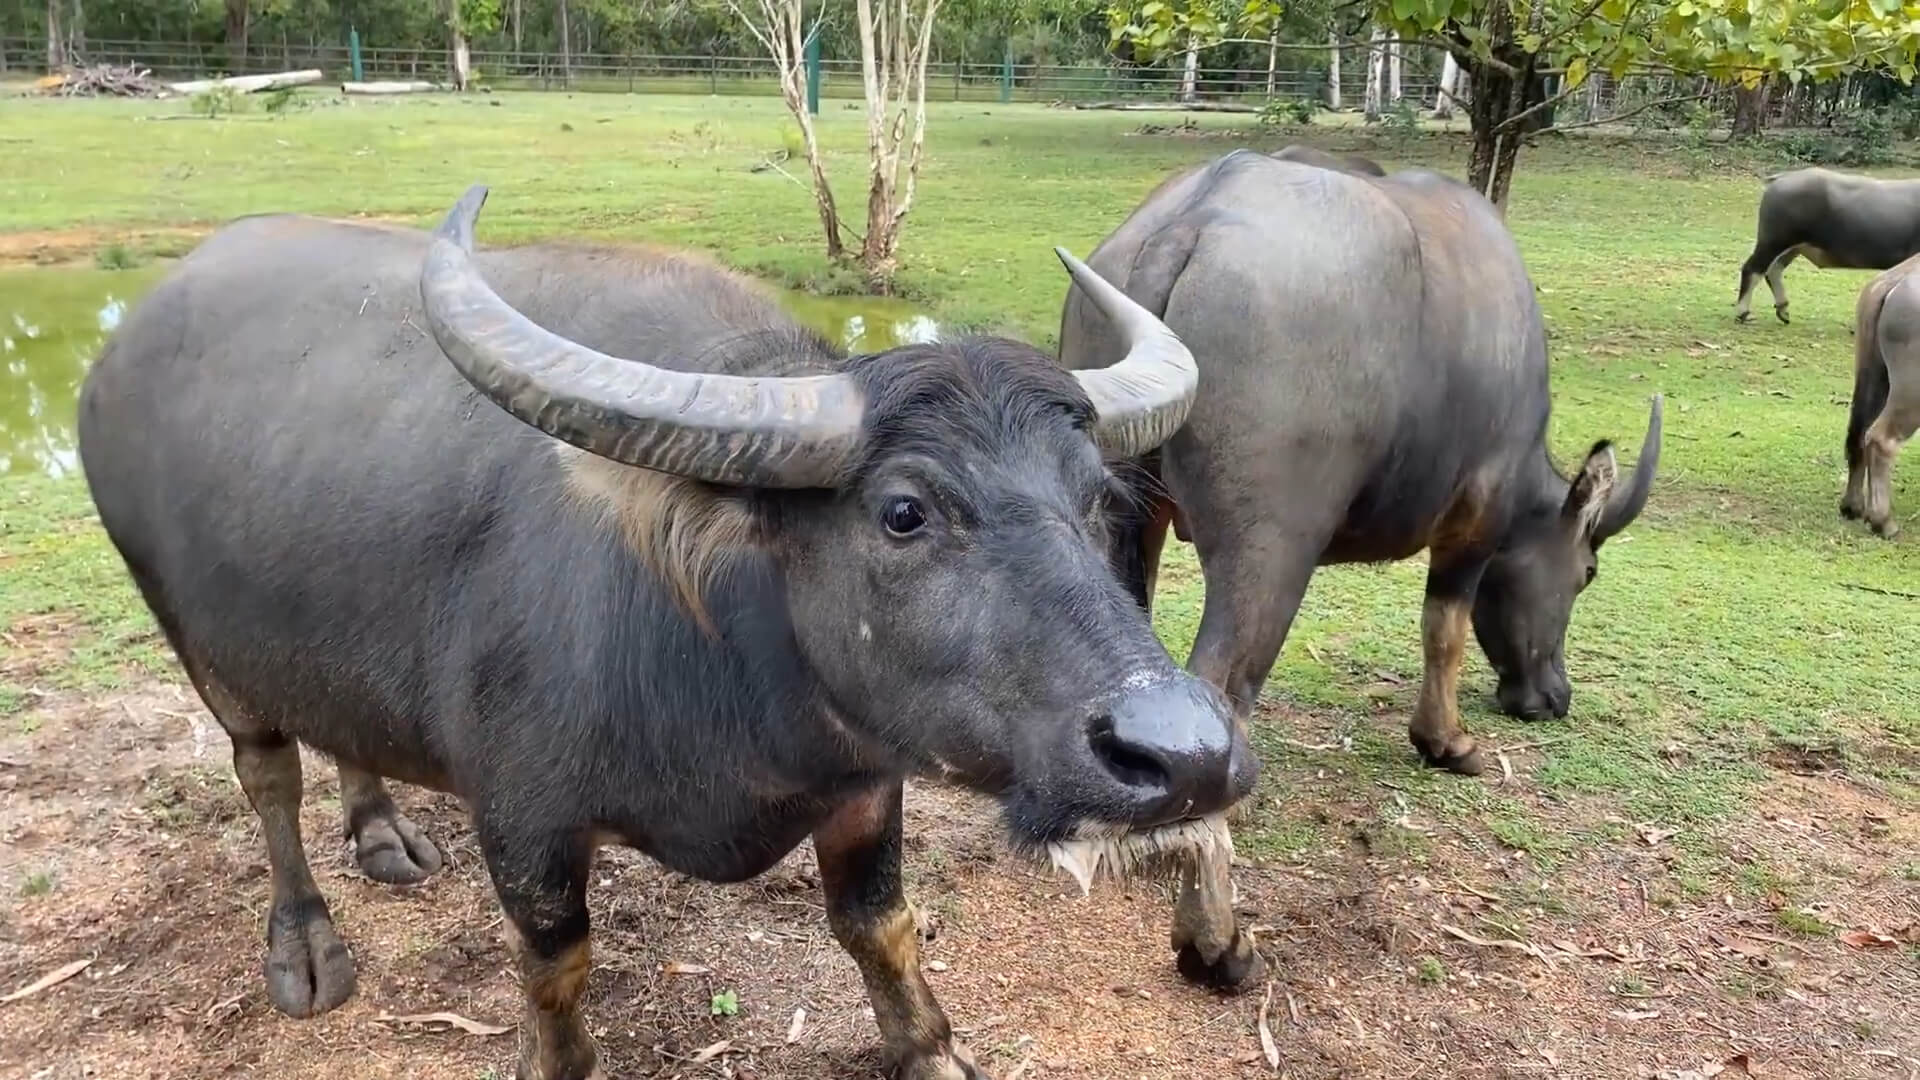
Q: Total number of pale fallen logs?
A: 2